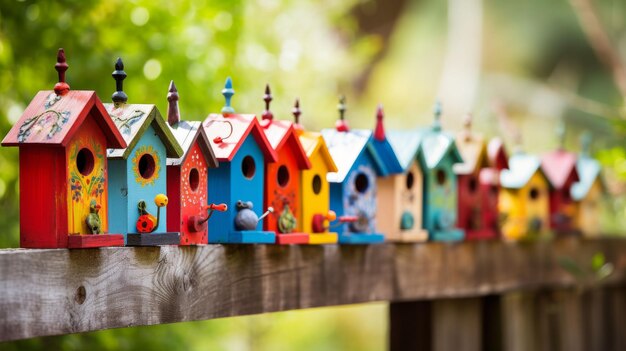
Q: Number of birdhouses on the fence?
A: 14